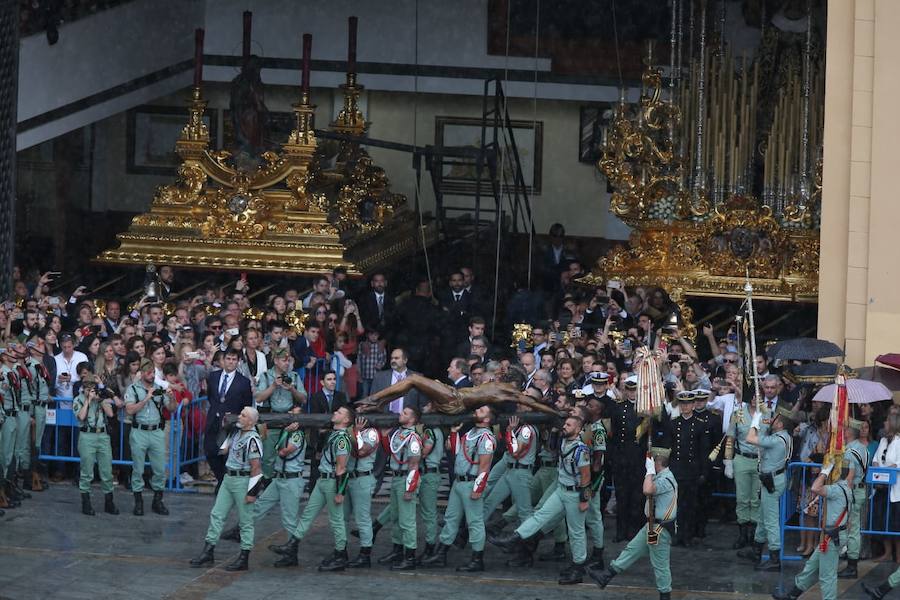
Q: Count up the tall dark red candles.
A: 4